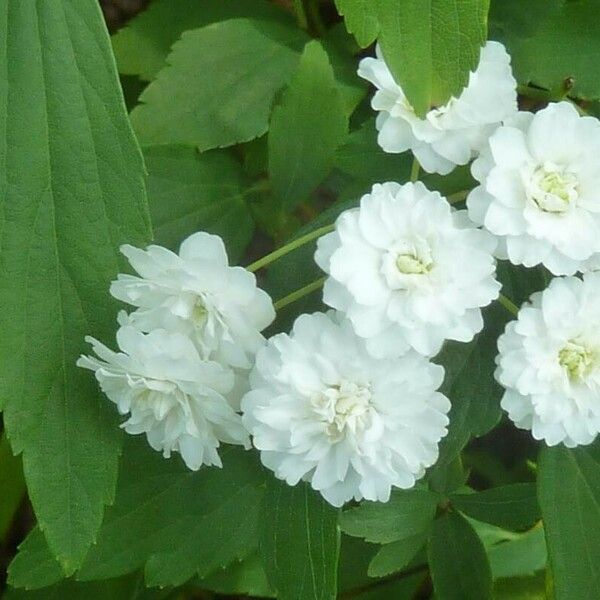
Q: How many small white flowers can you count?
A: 7